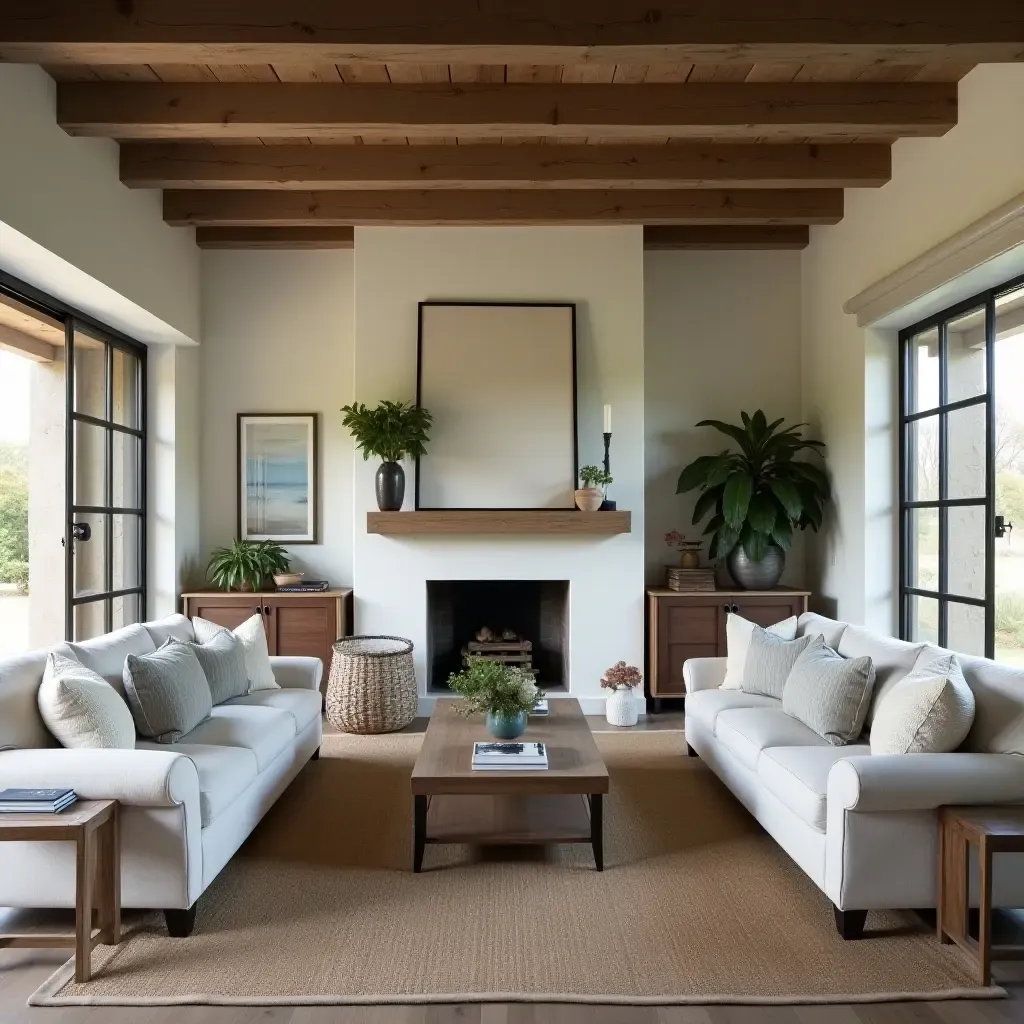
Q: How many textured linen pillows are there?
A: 8